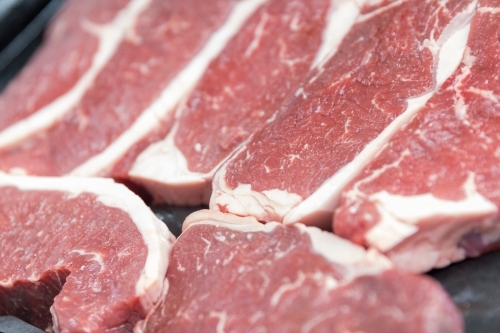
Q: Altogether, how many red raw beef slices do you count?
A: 7